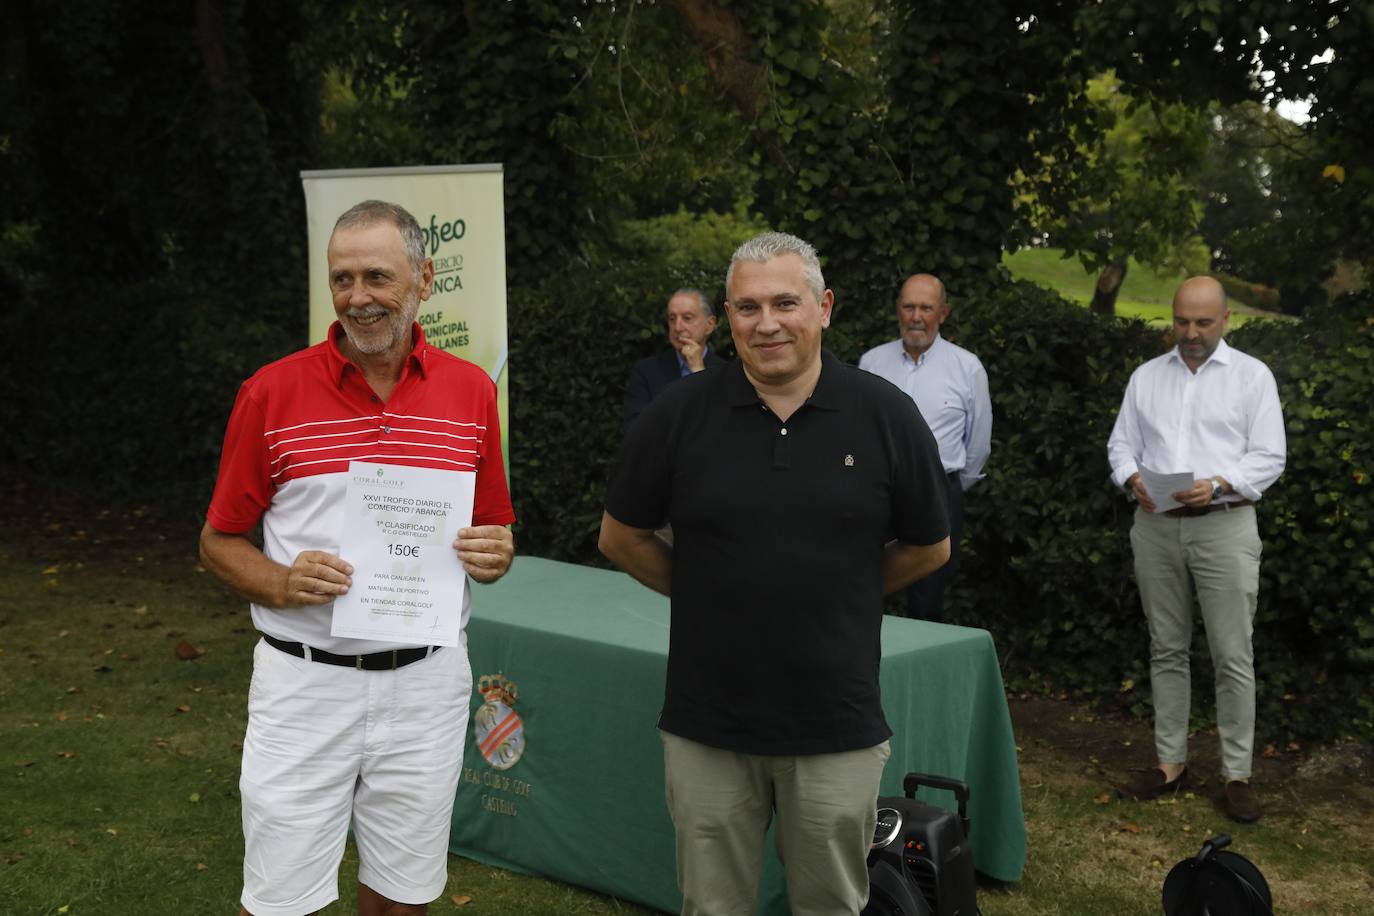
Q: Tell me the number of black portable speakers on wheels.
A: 1